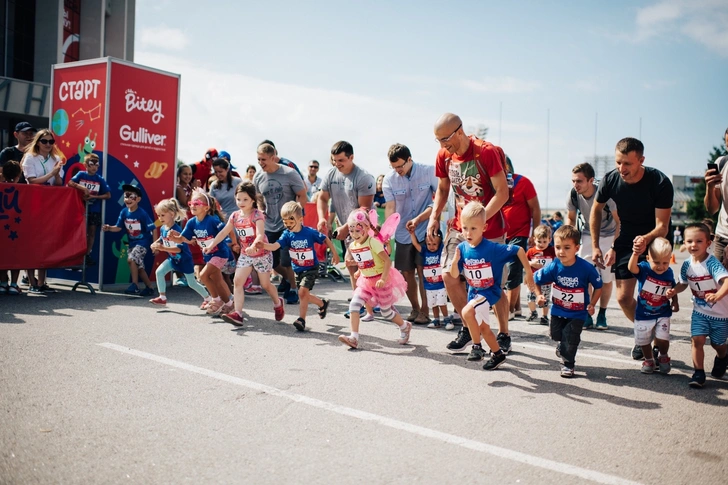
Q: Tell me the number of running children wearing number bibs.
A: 12